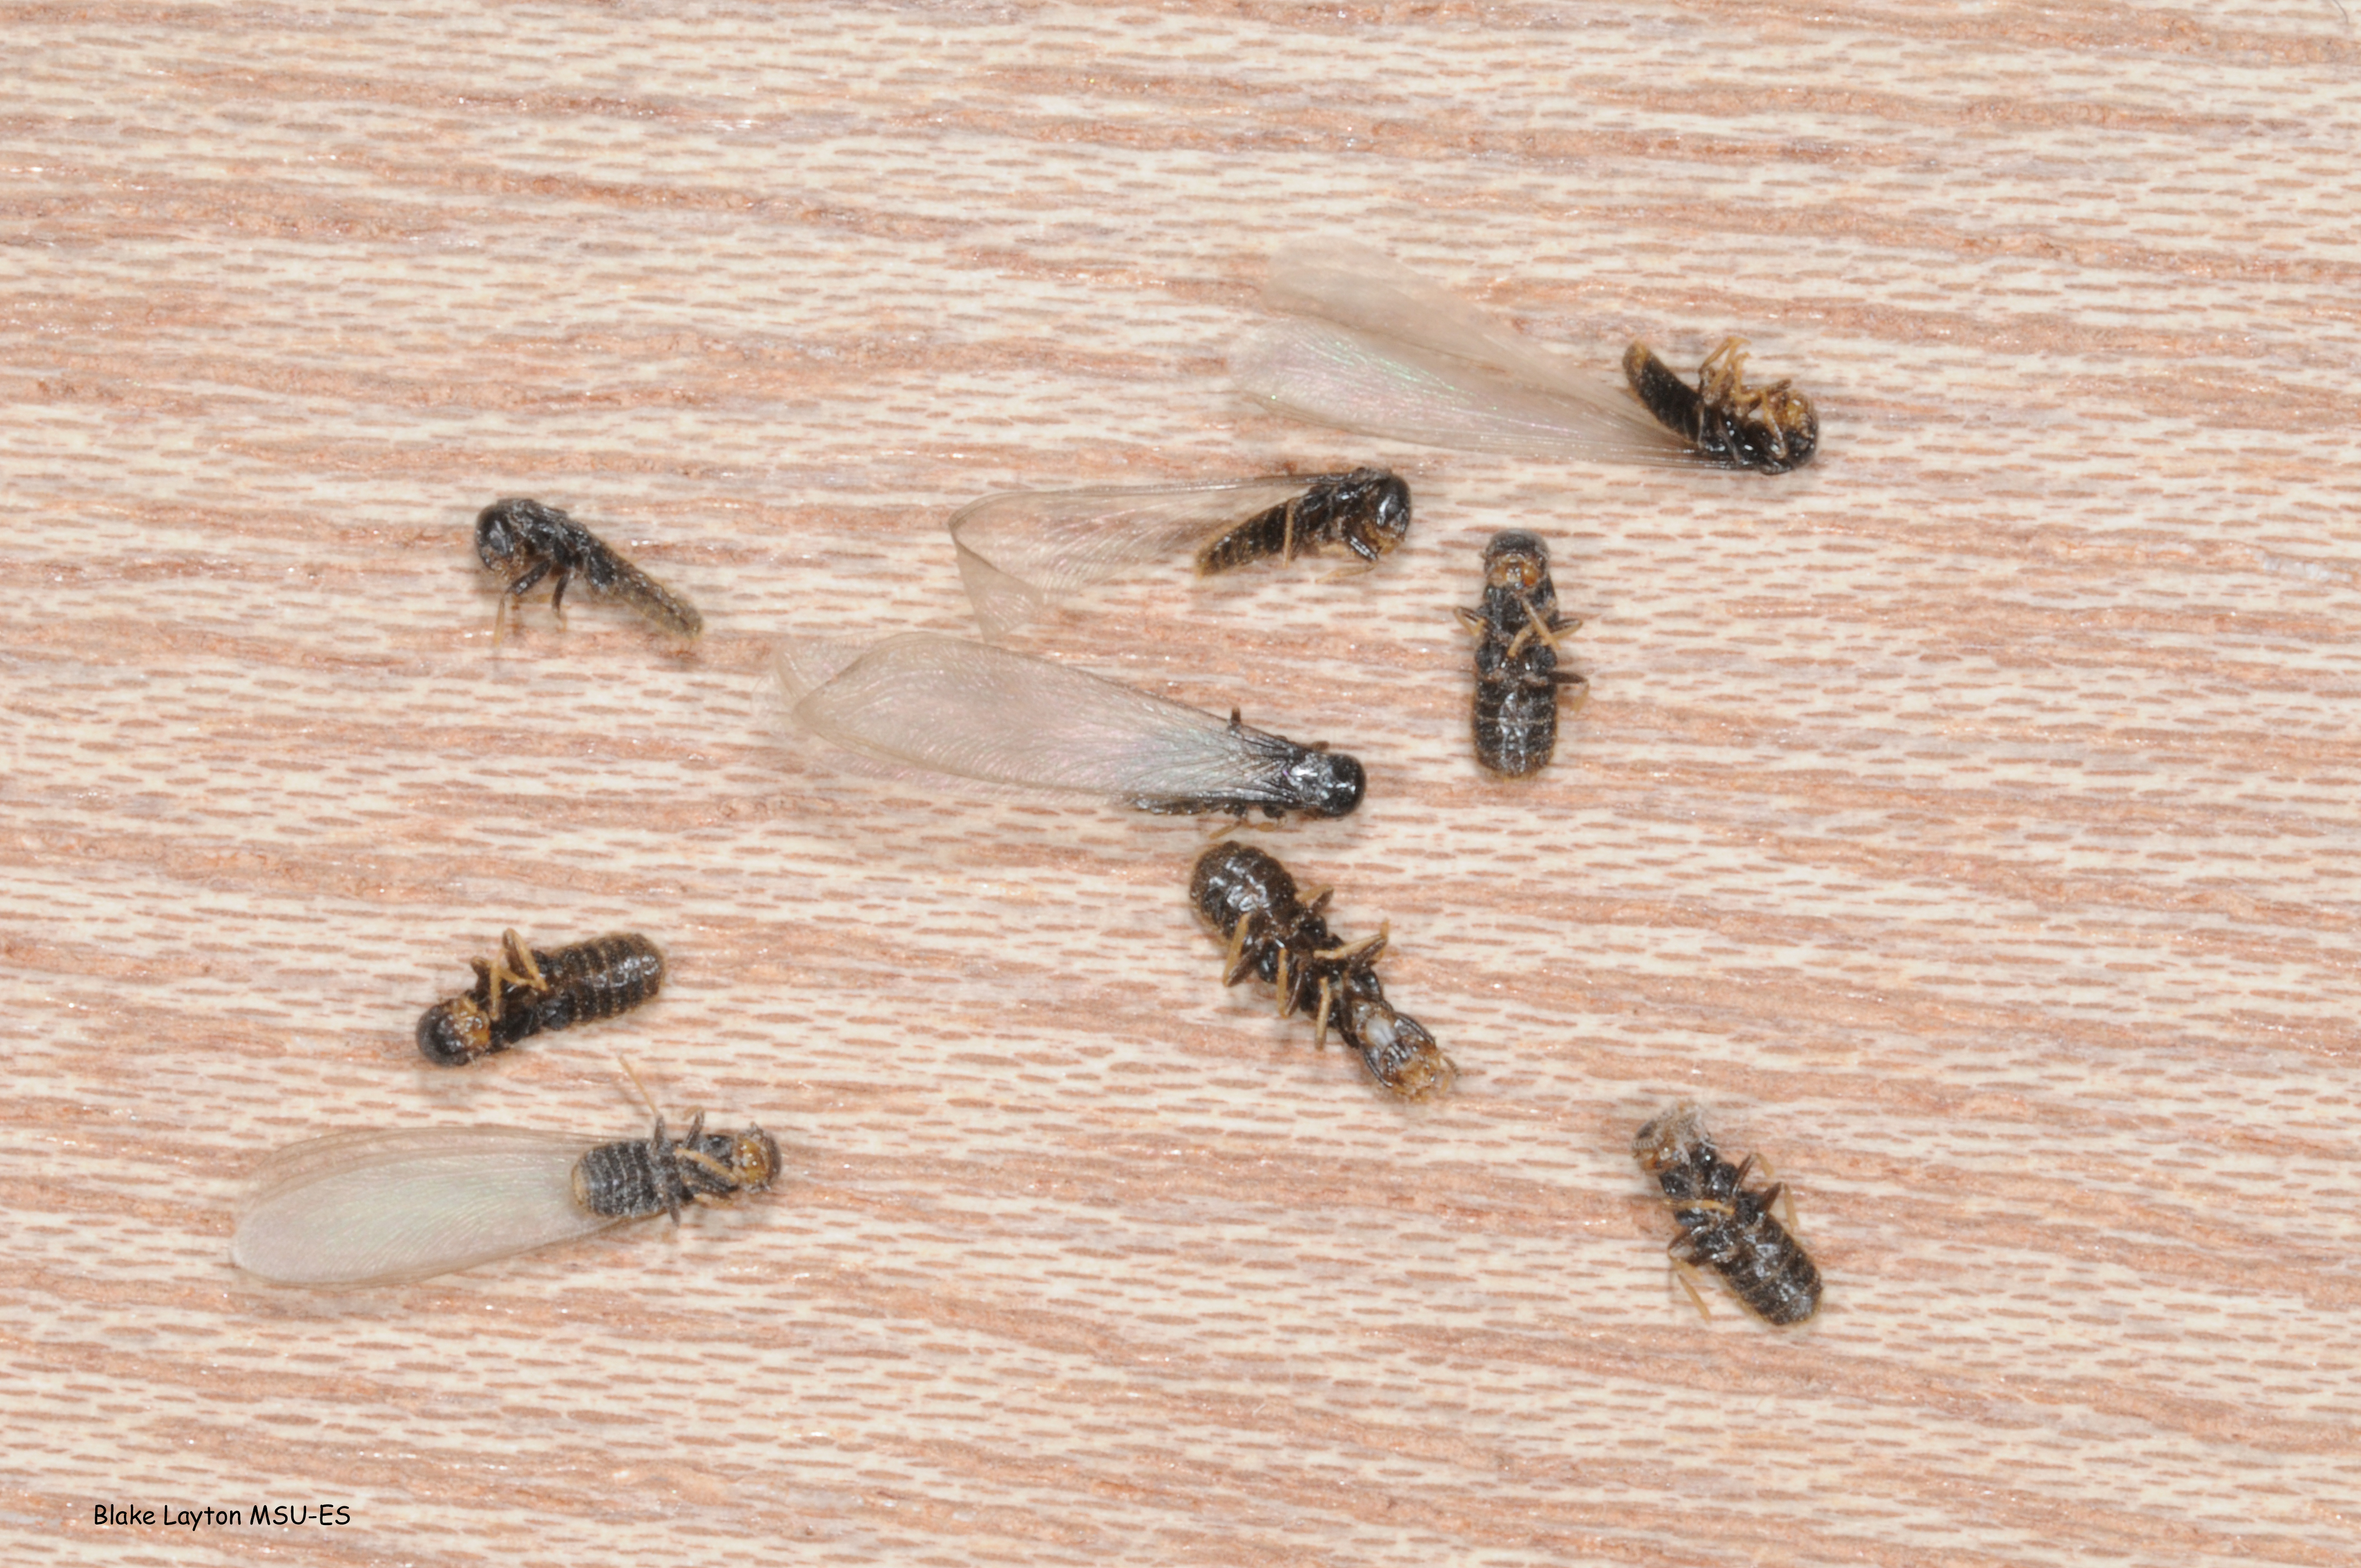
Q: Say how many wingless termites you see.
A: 5